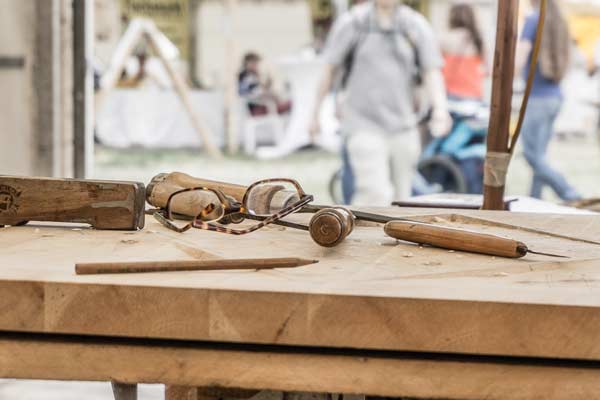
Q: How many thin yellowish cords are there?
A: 1